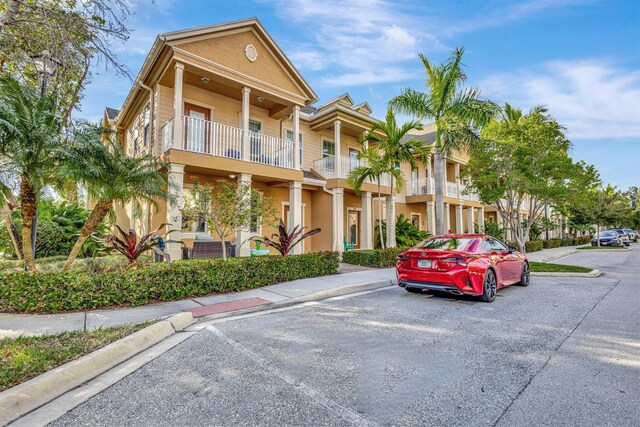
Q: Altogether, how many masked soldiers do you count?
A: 0